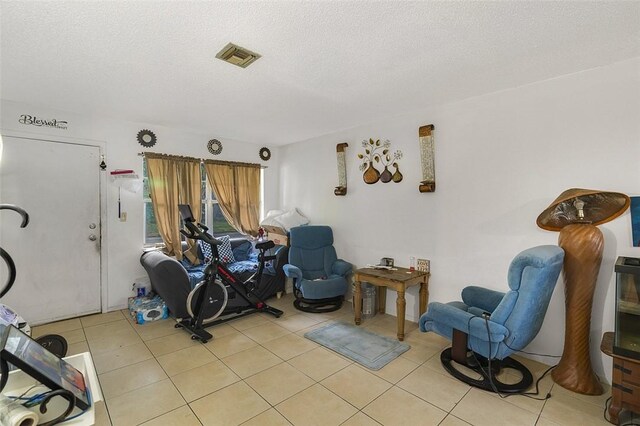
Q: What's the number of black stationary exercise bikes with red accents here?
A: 1